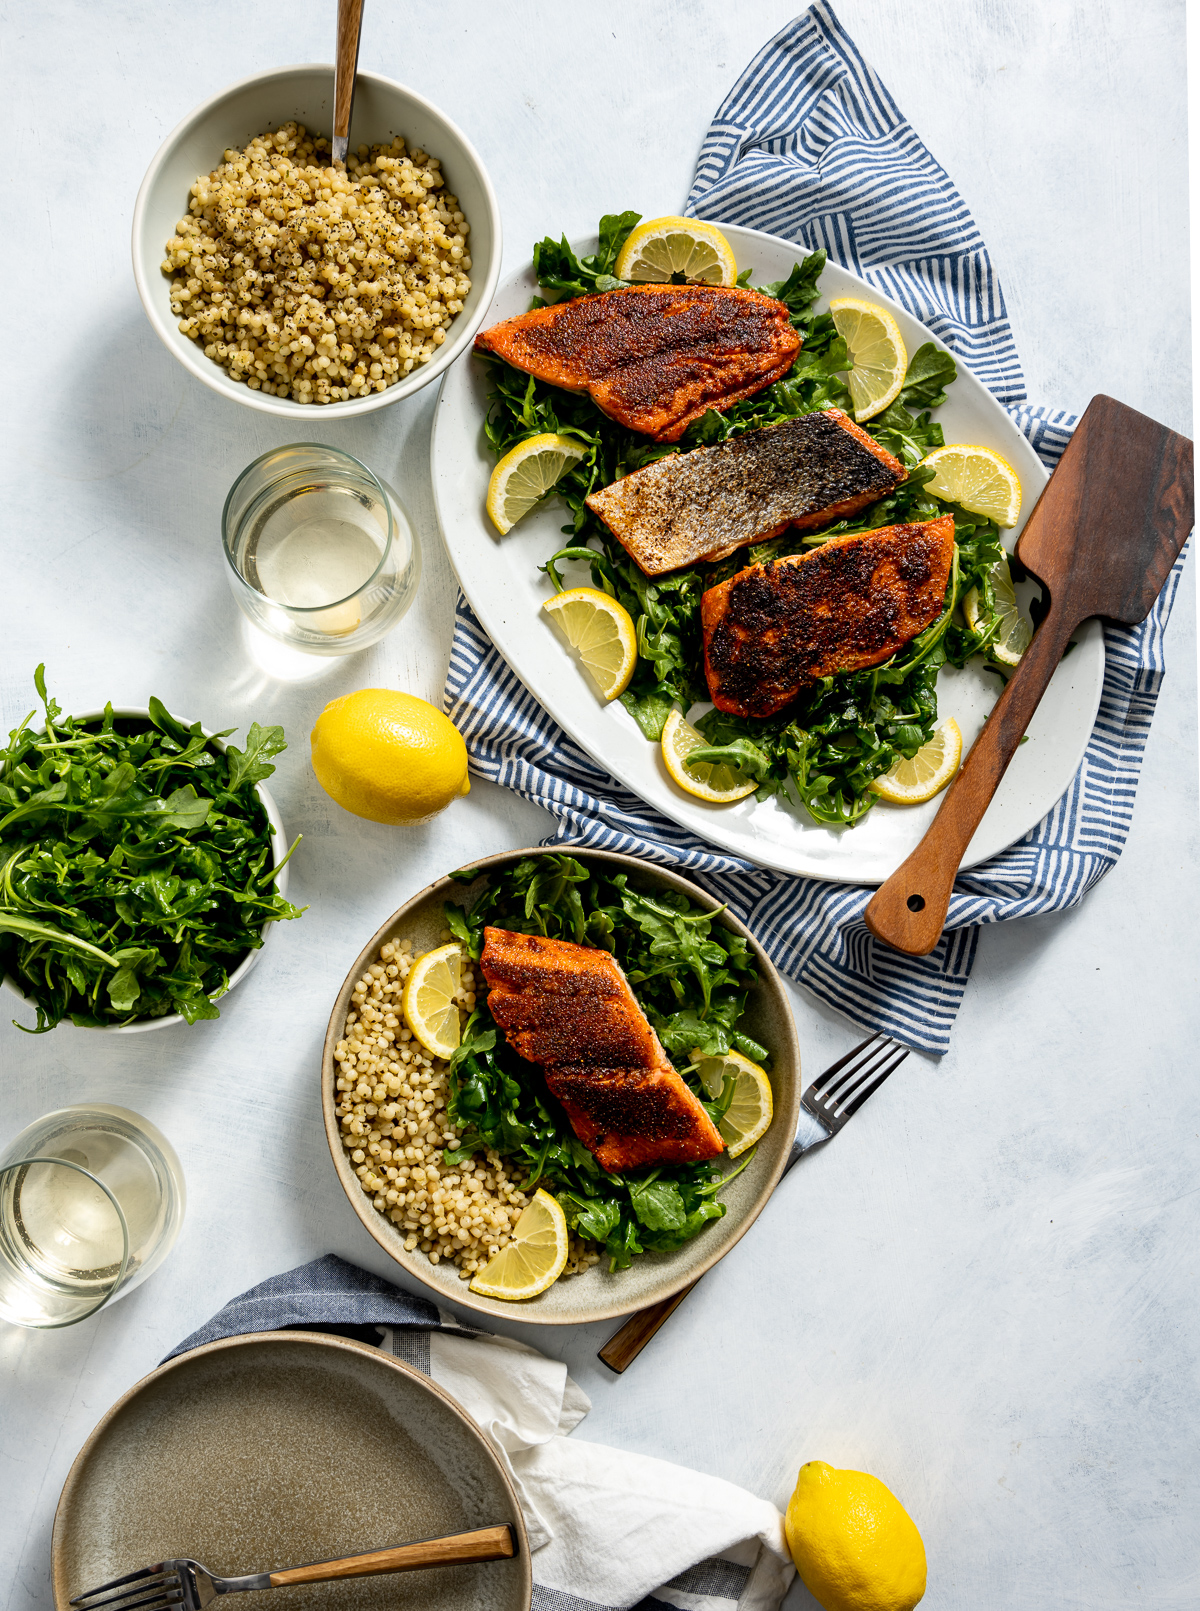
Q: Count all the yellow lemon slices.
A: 11